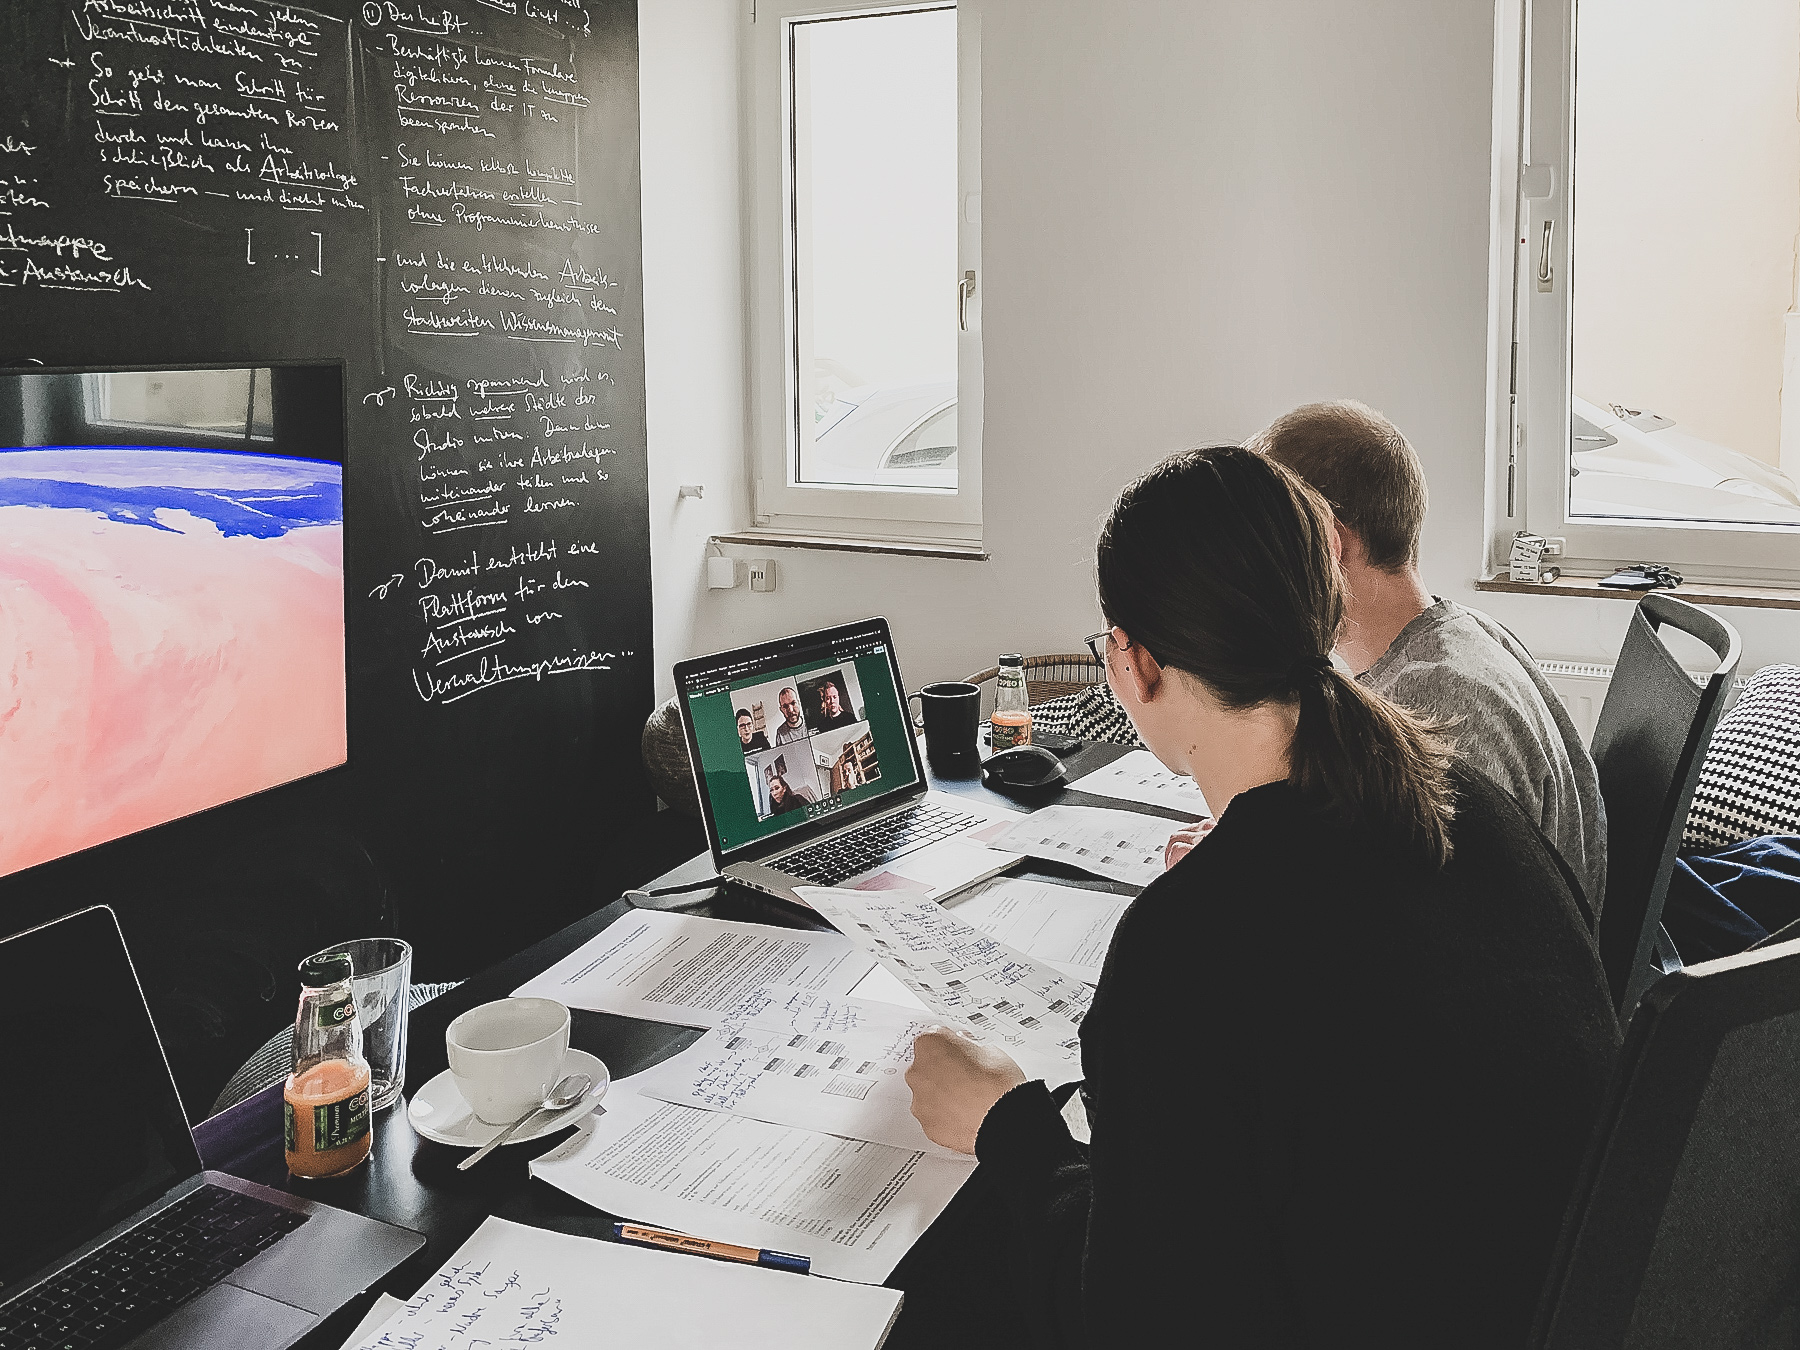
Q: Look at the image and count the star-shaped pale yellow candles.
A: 0